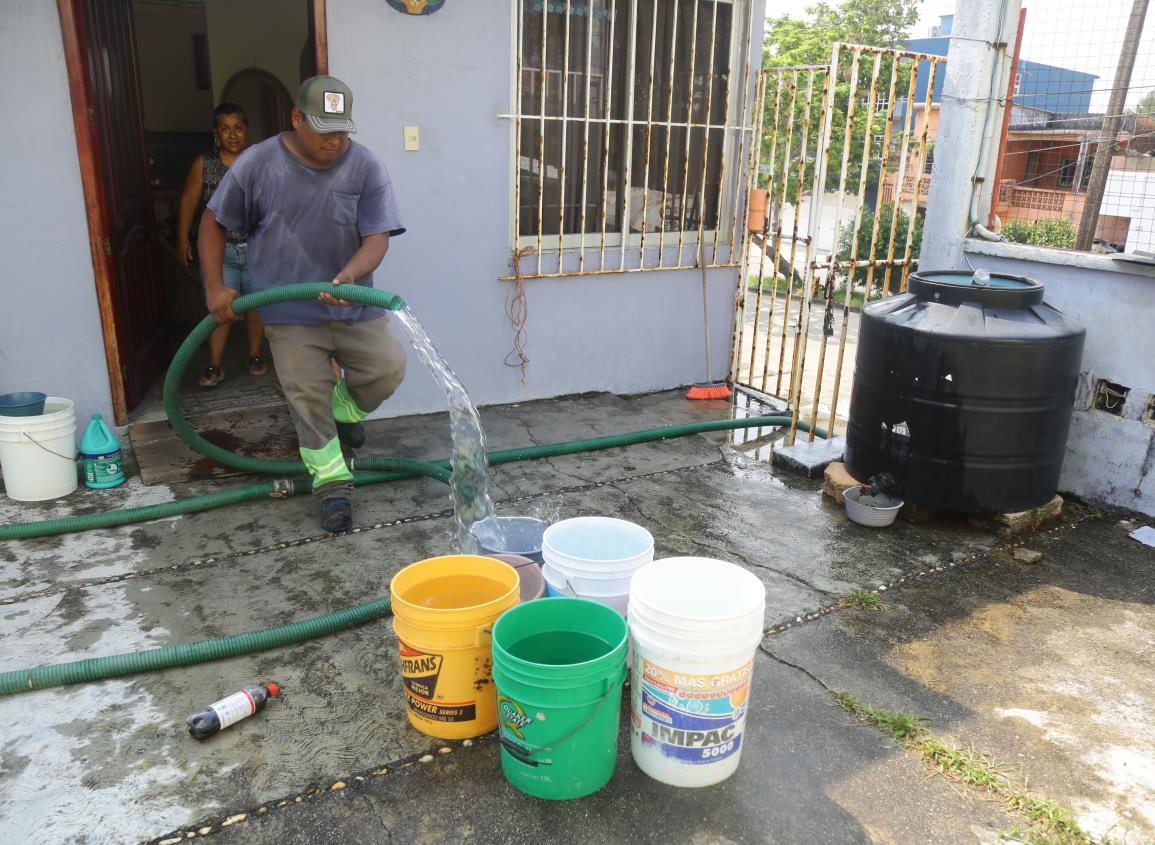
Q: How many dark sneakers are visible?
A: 2